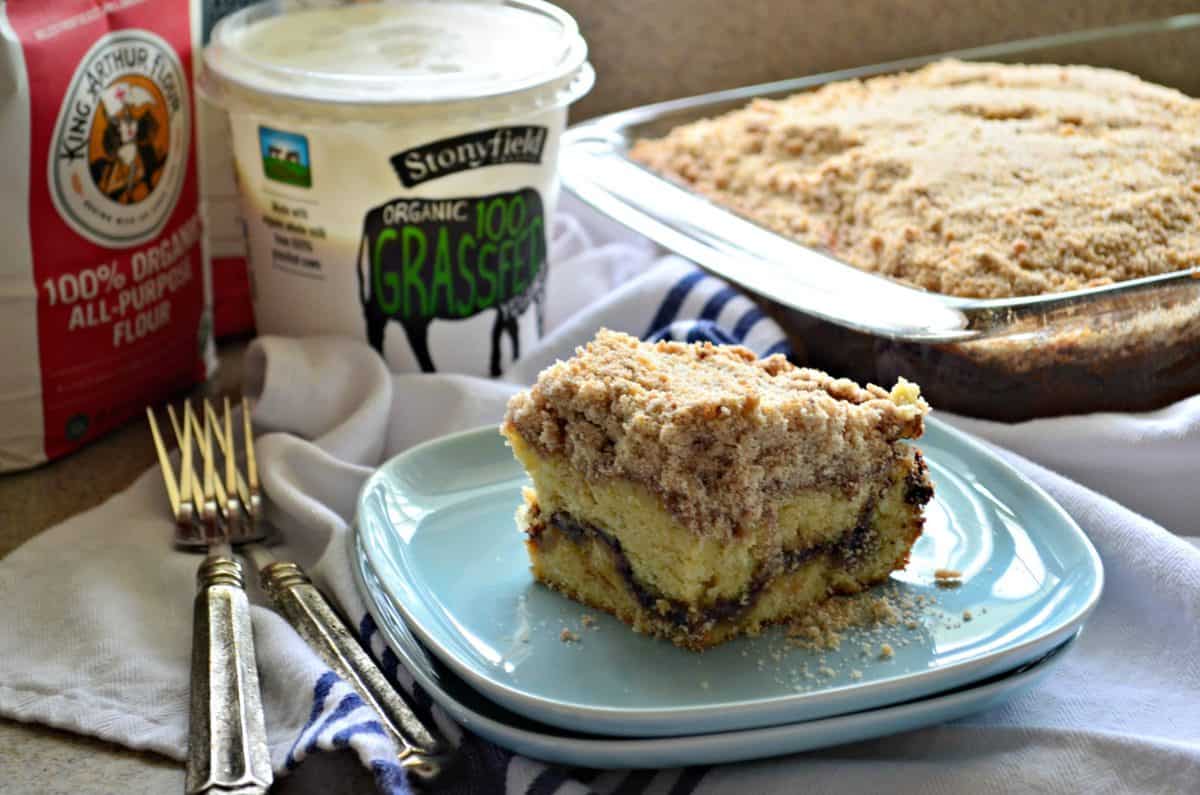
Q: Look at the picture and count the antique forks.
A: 2